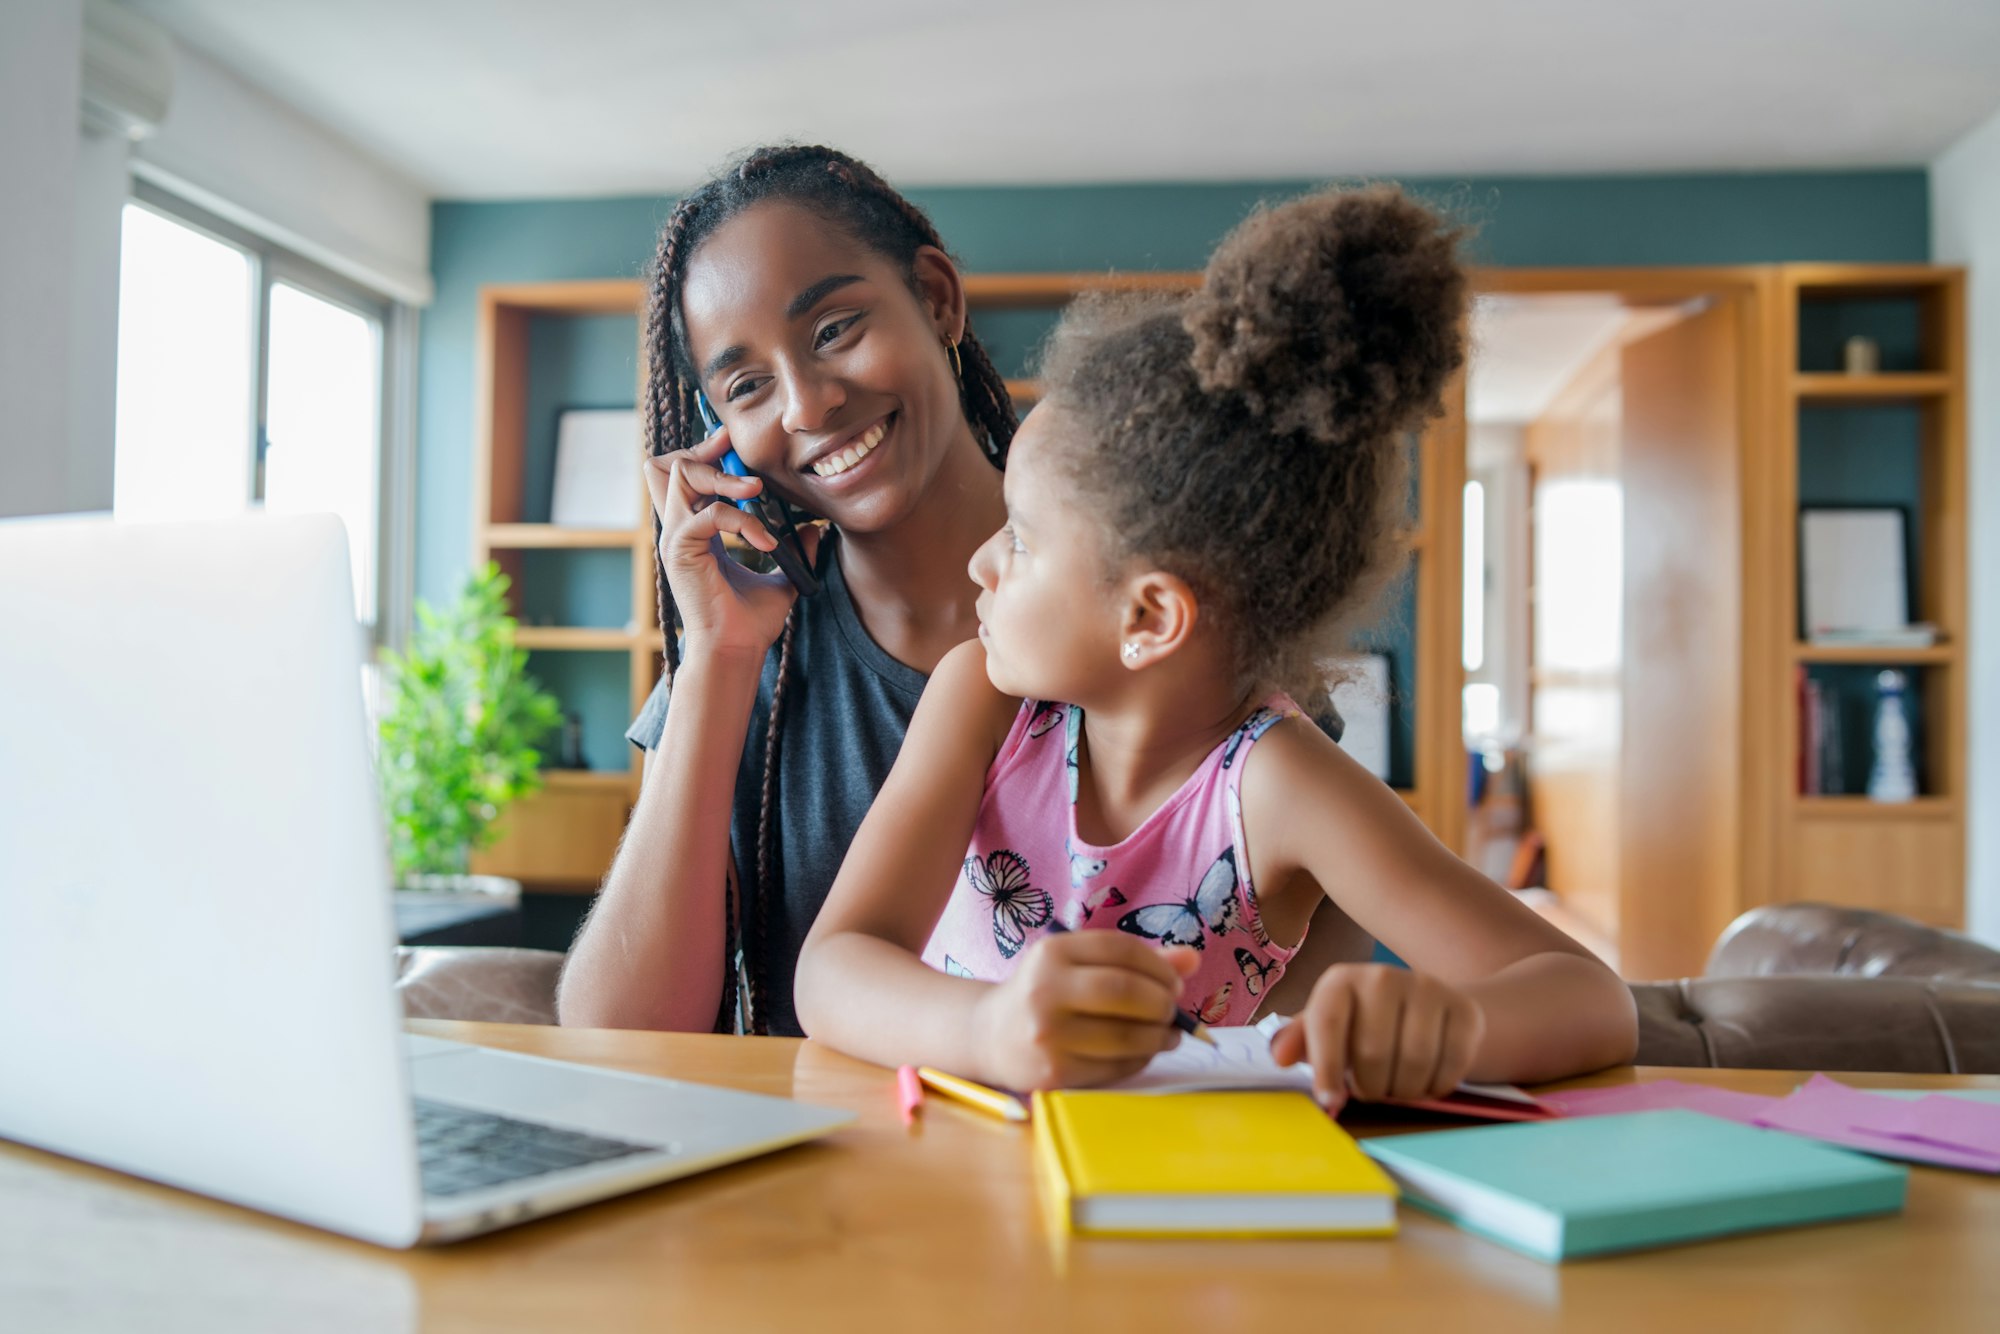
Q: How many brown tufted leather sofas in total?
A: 1